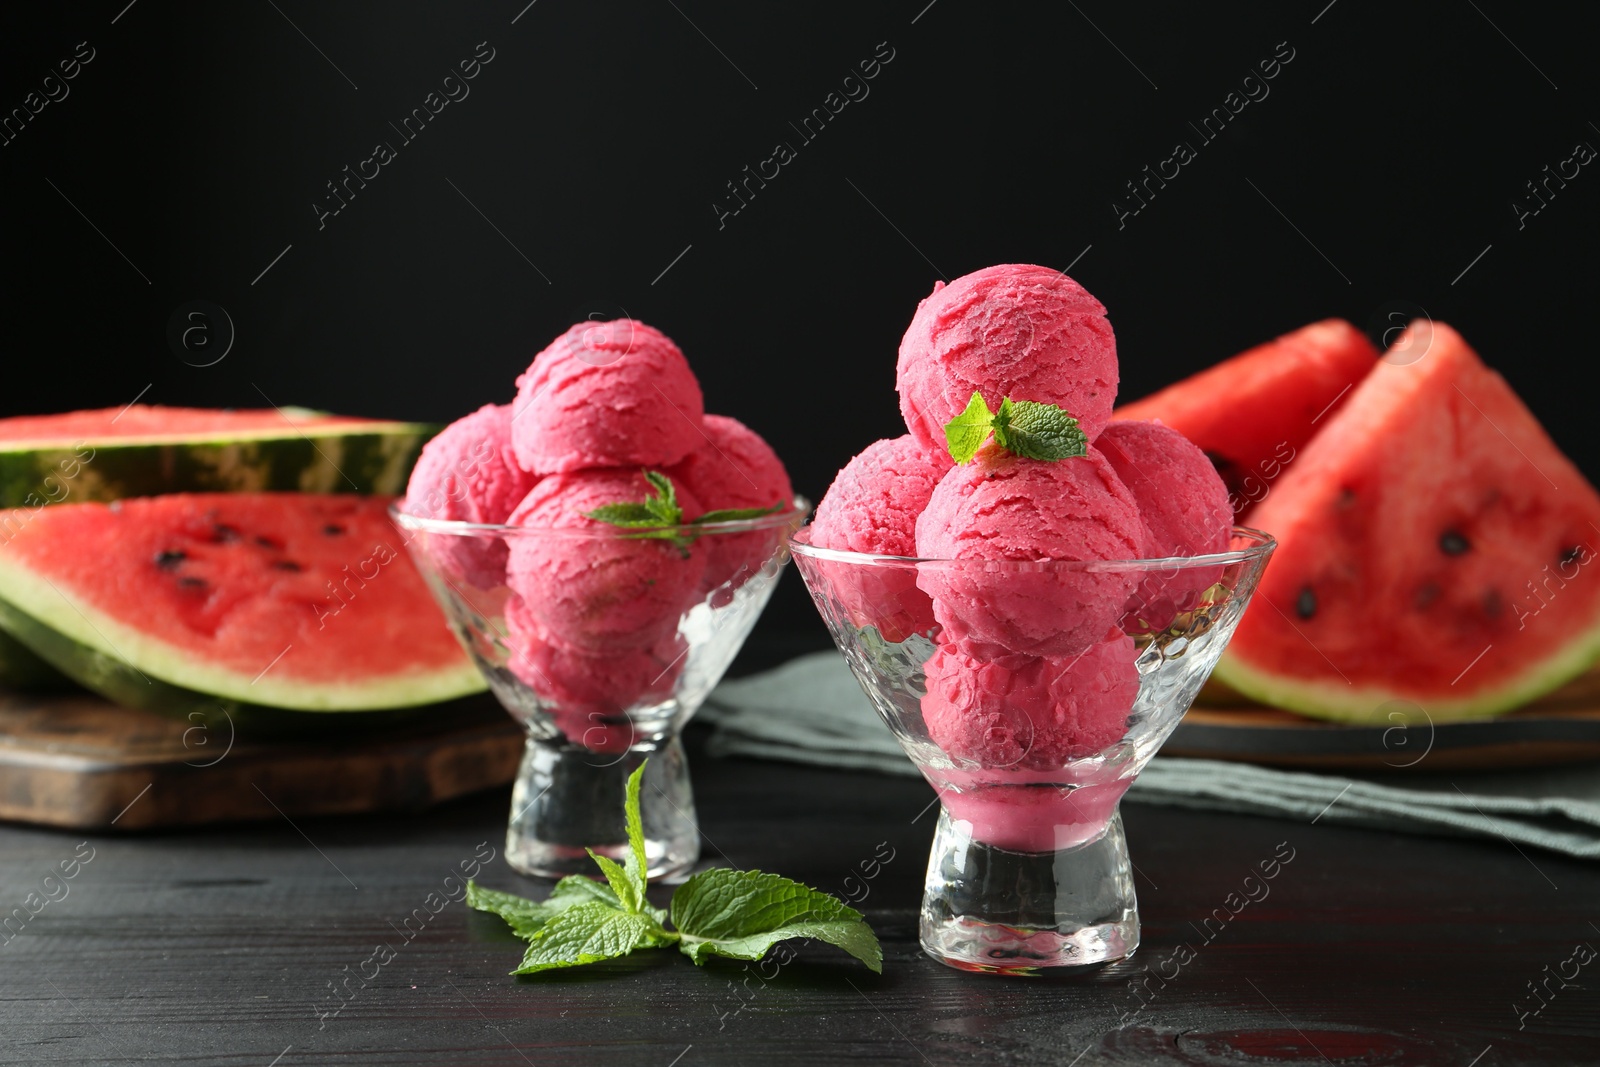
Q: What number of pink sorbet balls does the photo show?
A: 10